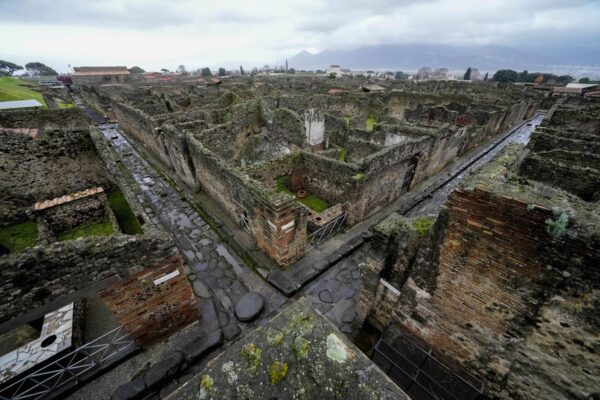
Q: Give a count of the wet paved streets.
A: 2